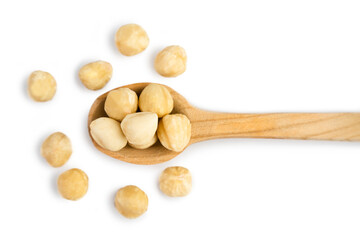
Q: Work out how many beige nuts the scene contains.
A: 13